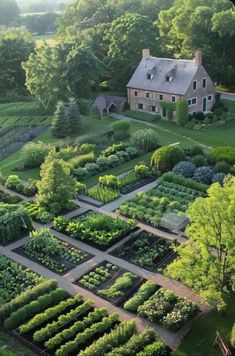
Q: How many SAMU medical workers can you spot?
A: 0